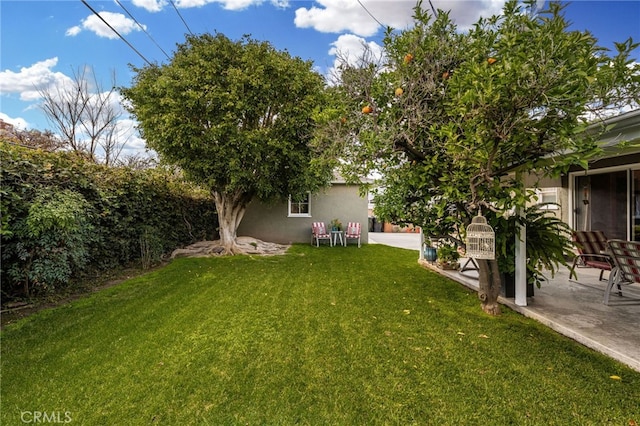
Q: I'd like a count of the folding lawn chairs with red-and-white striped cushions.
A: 2